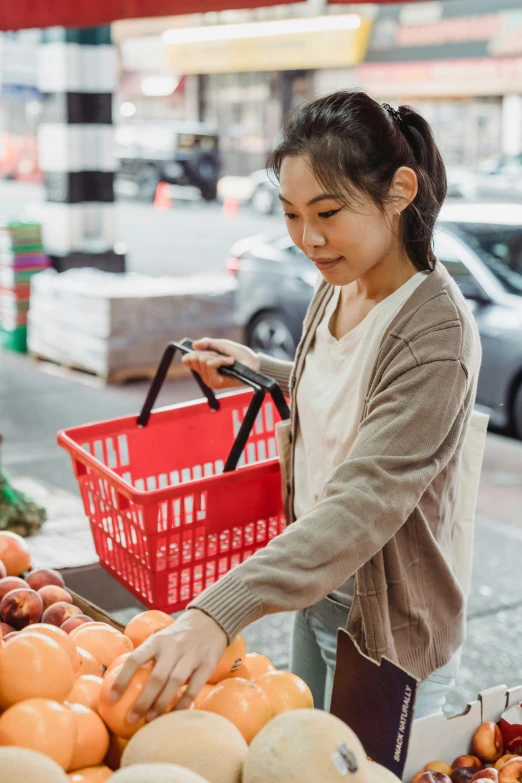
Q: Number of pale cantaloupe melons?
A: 5